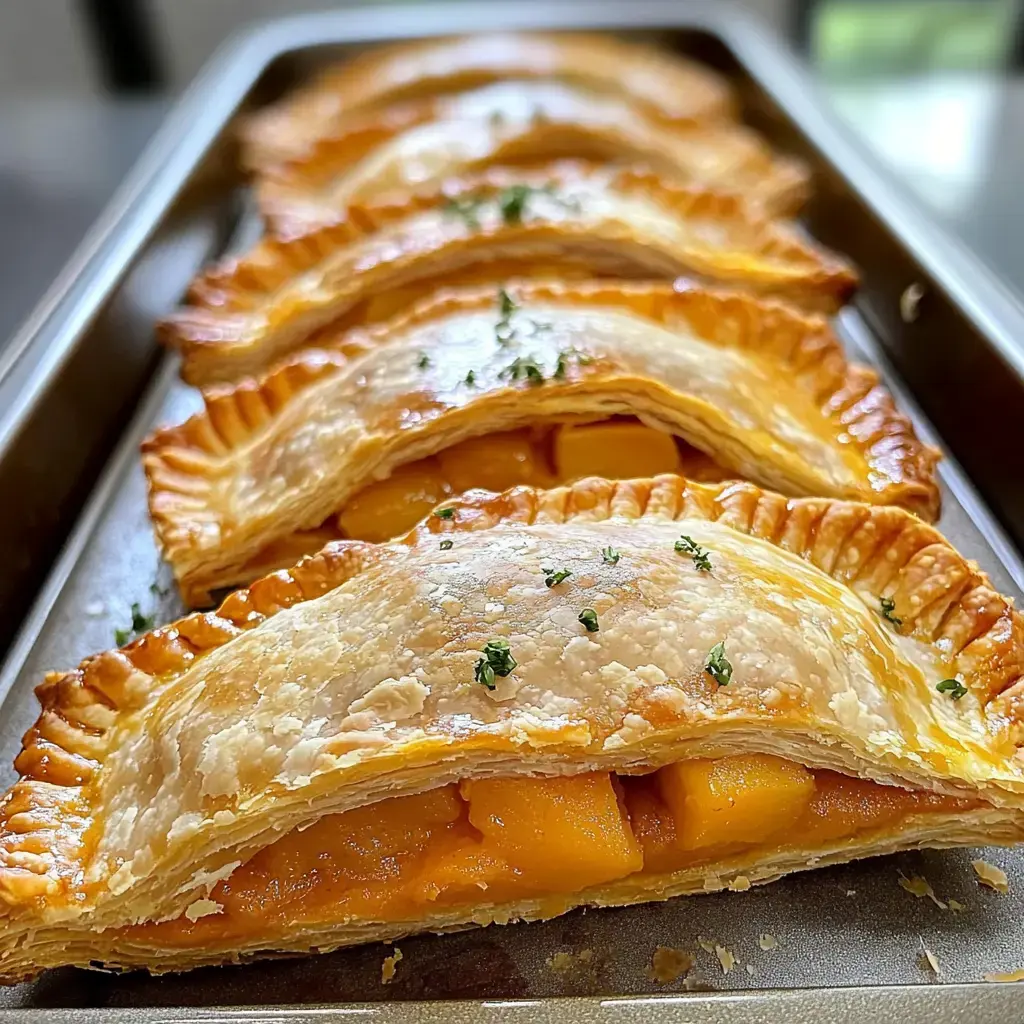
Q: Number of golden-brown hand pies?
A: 5